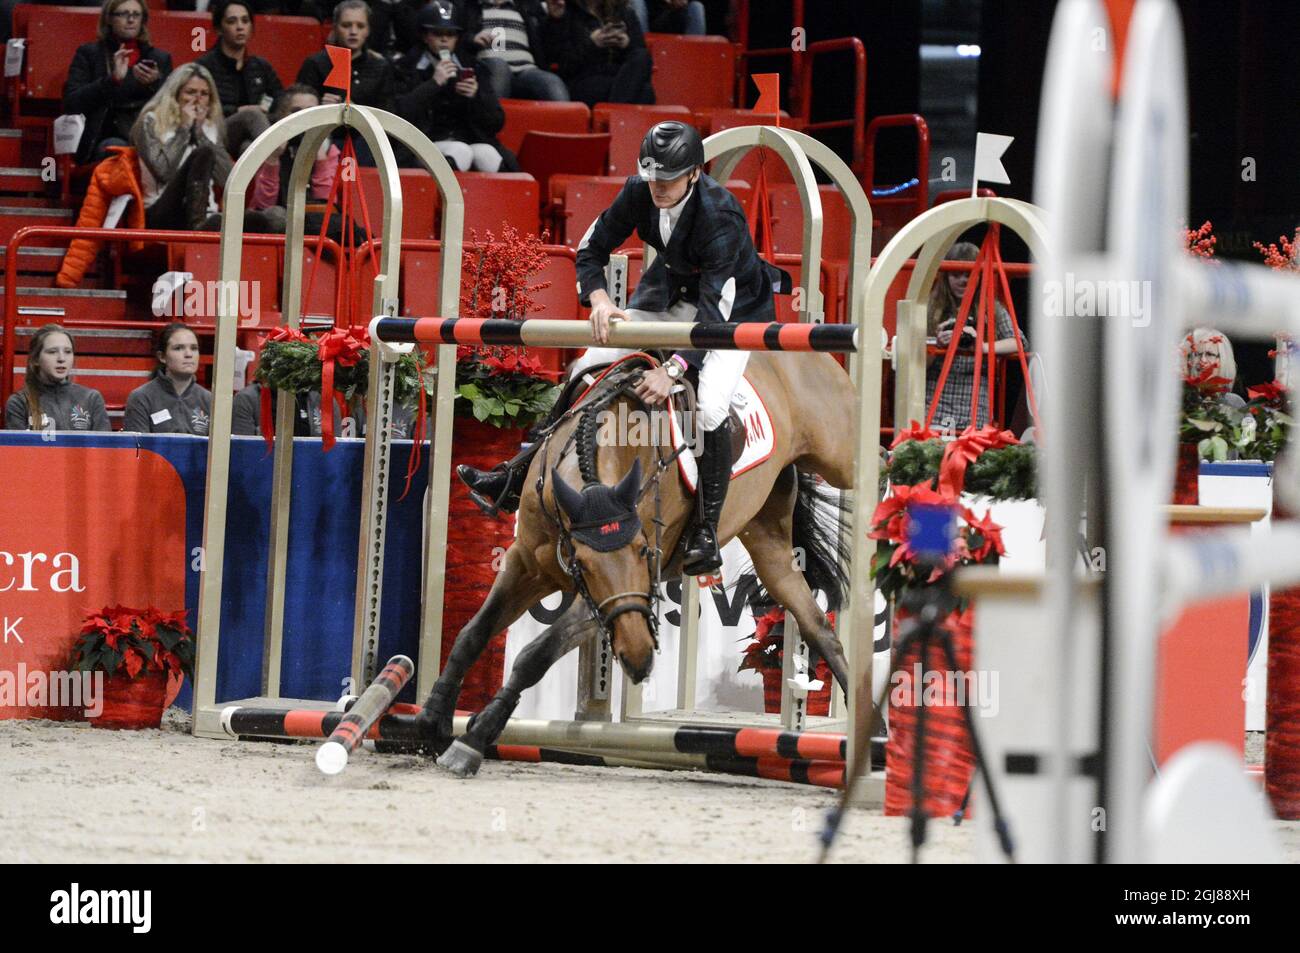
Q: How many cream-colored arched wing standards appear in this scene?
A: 3